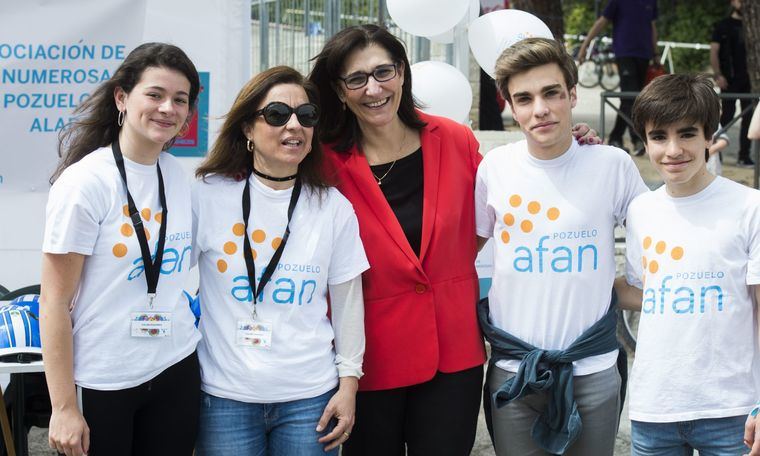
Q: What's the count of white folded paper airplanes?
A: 0